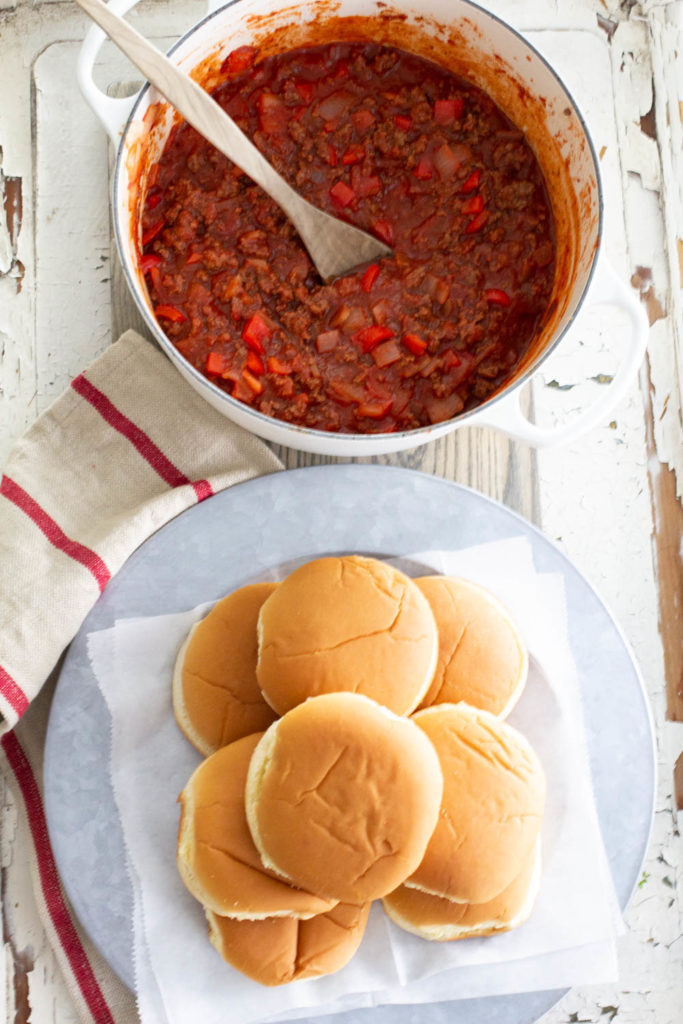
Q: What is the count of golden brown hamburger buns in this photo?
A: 8